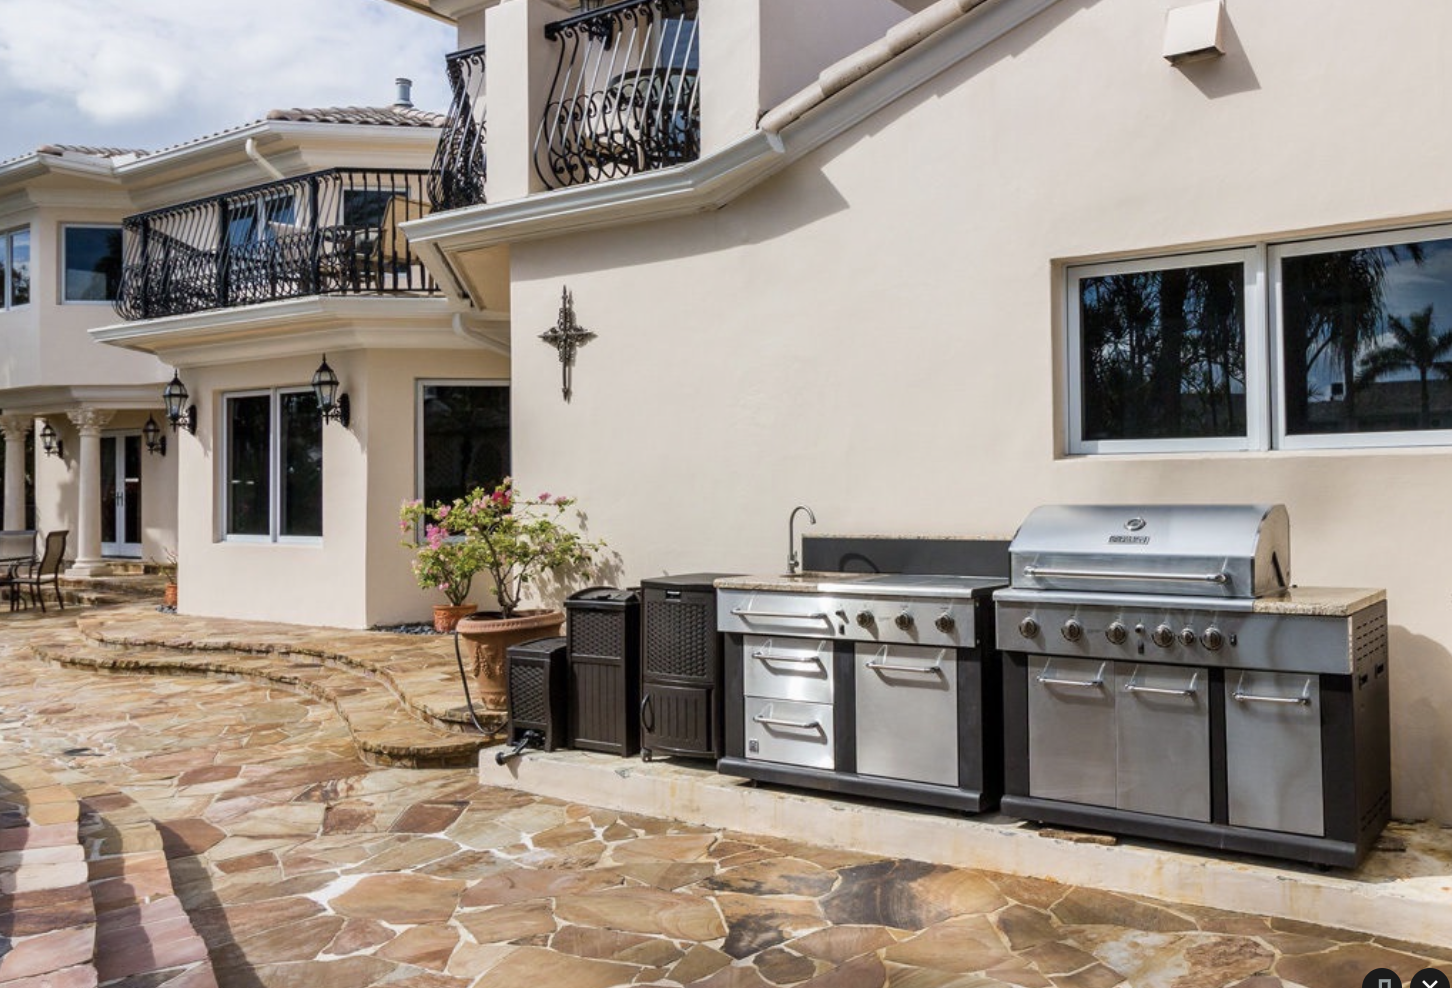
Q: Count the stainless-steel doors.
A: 4